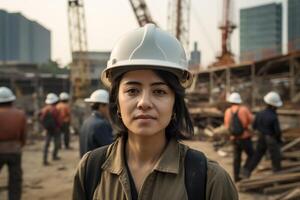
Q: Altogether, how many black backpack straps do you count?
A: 2